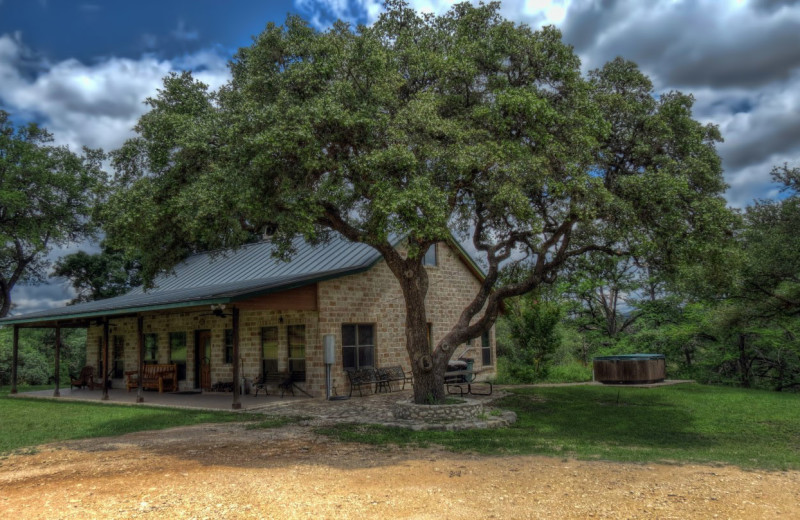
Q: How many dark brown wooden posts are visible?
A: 5